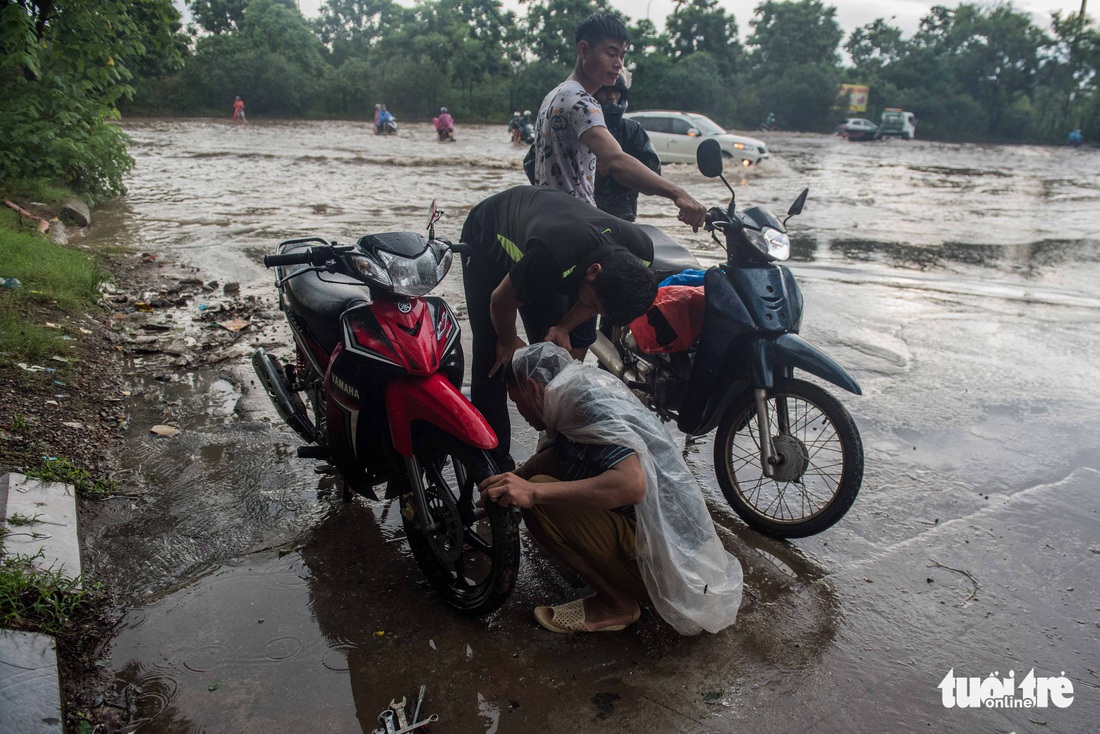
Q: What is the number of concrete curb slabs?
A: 2